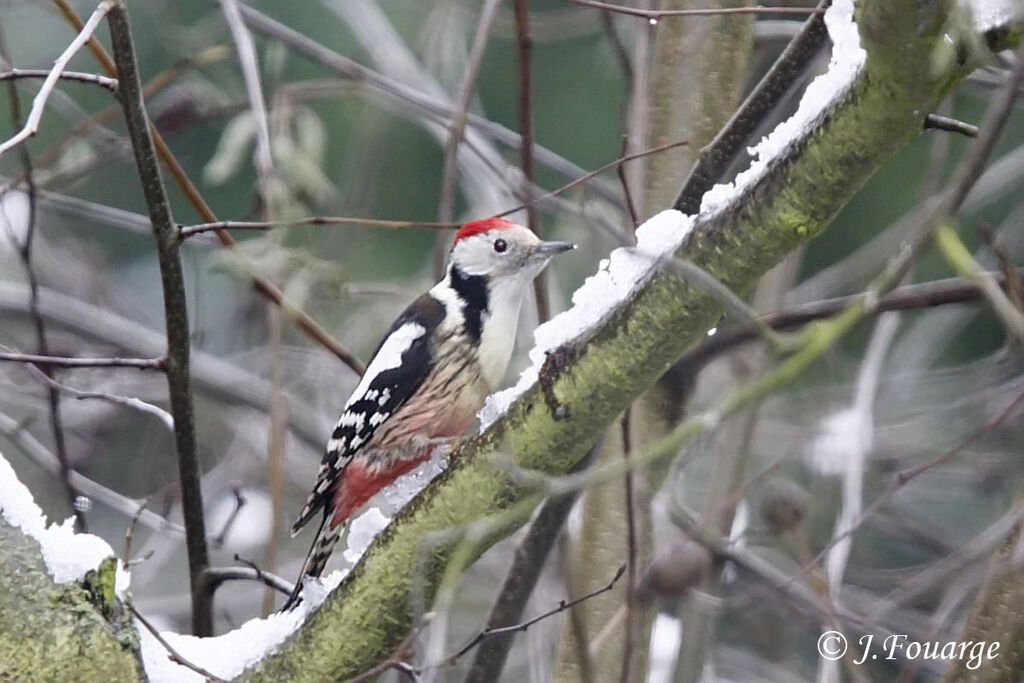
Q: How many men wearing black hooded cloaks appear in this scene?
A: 0